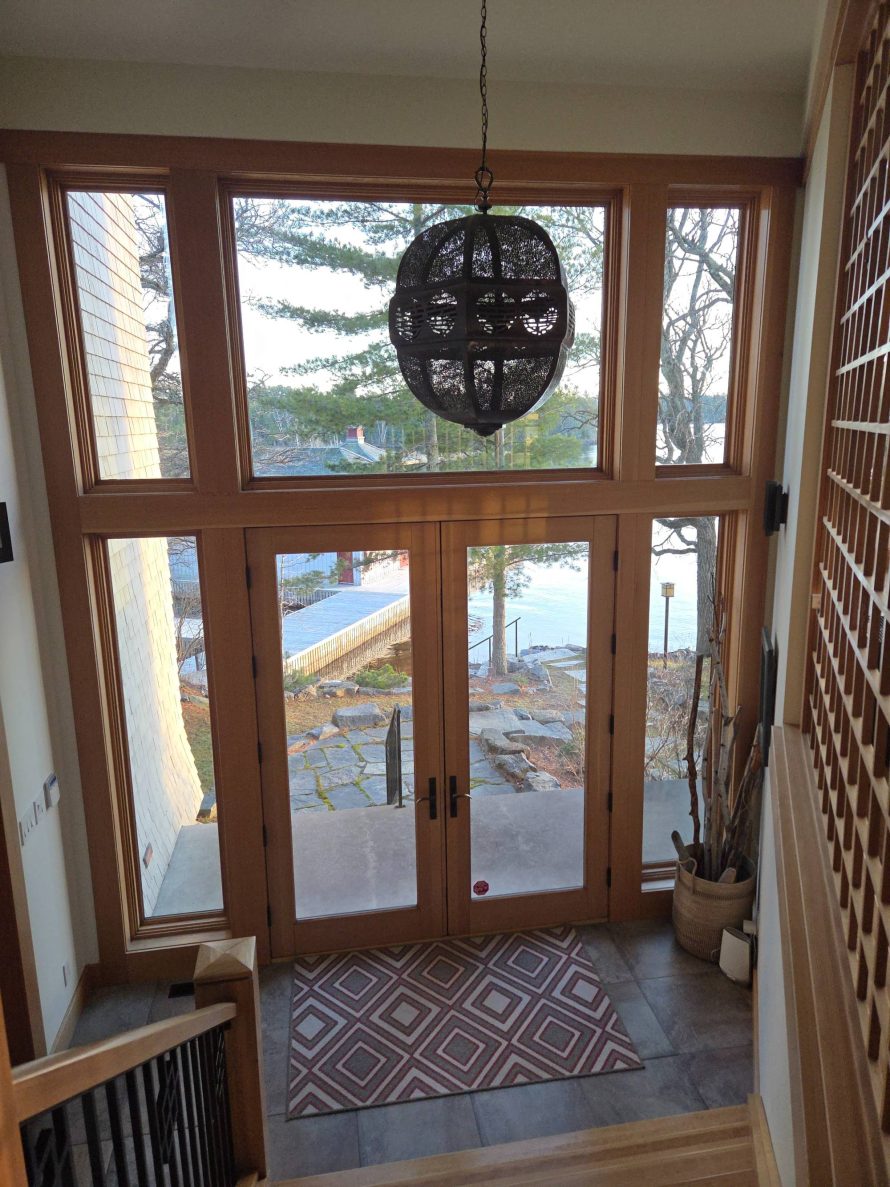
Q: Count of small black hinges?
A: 10